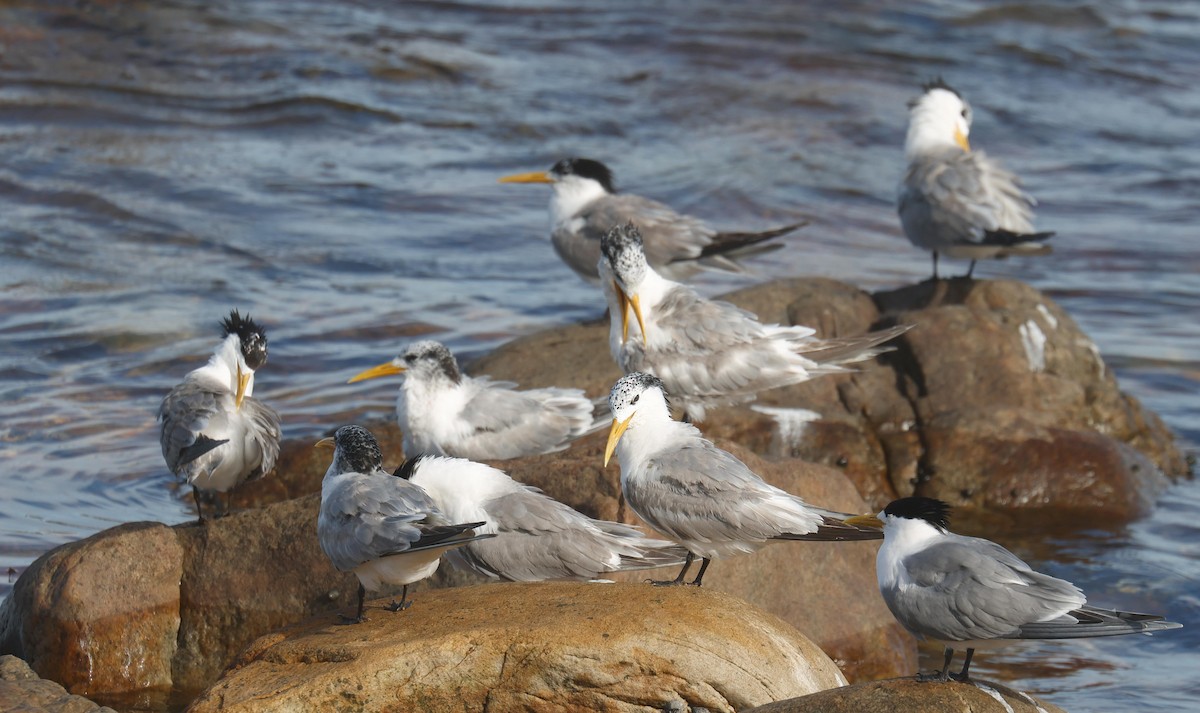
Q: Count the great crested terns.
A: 9